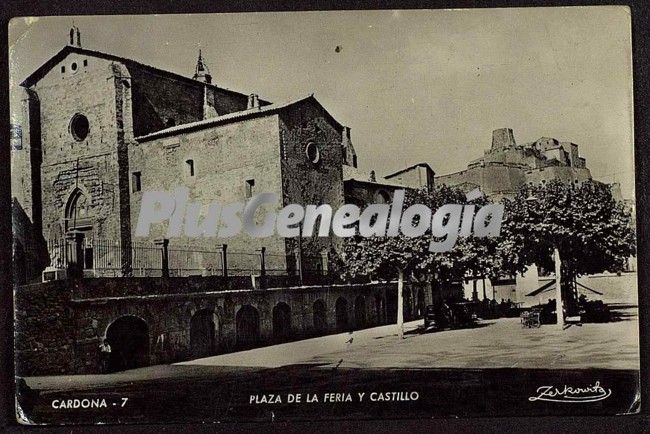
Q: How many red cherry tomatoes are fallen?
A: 0